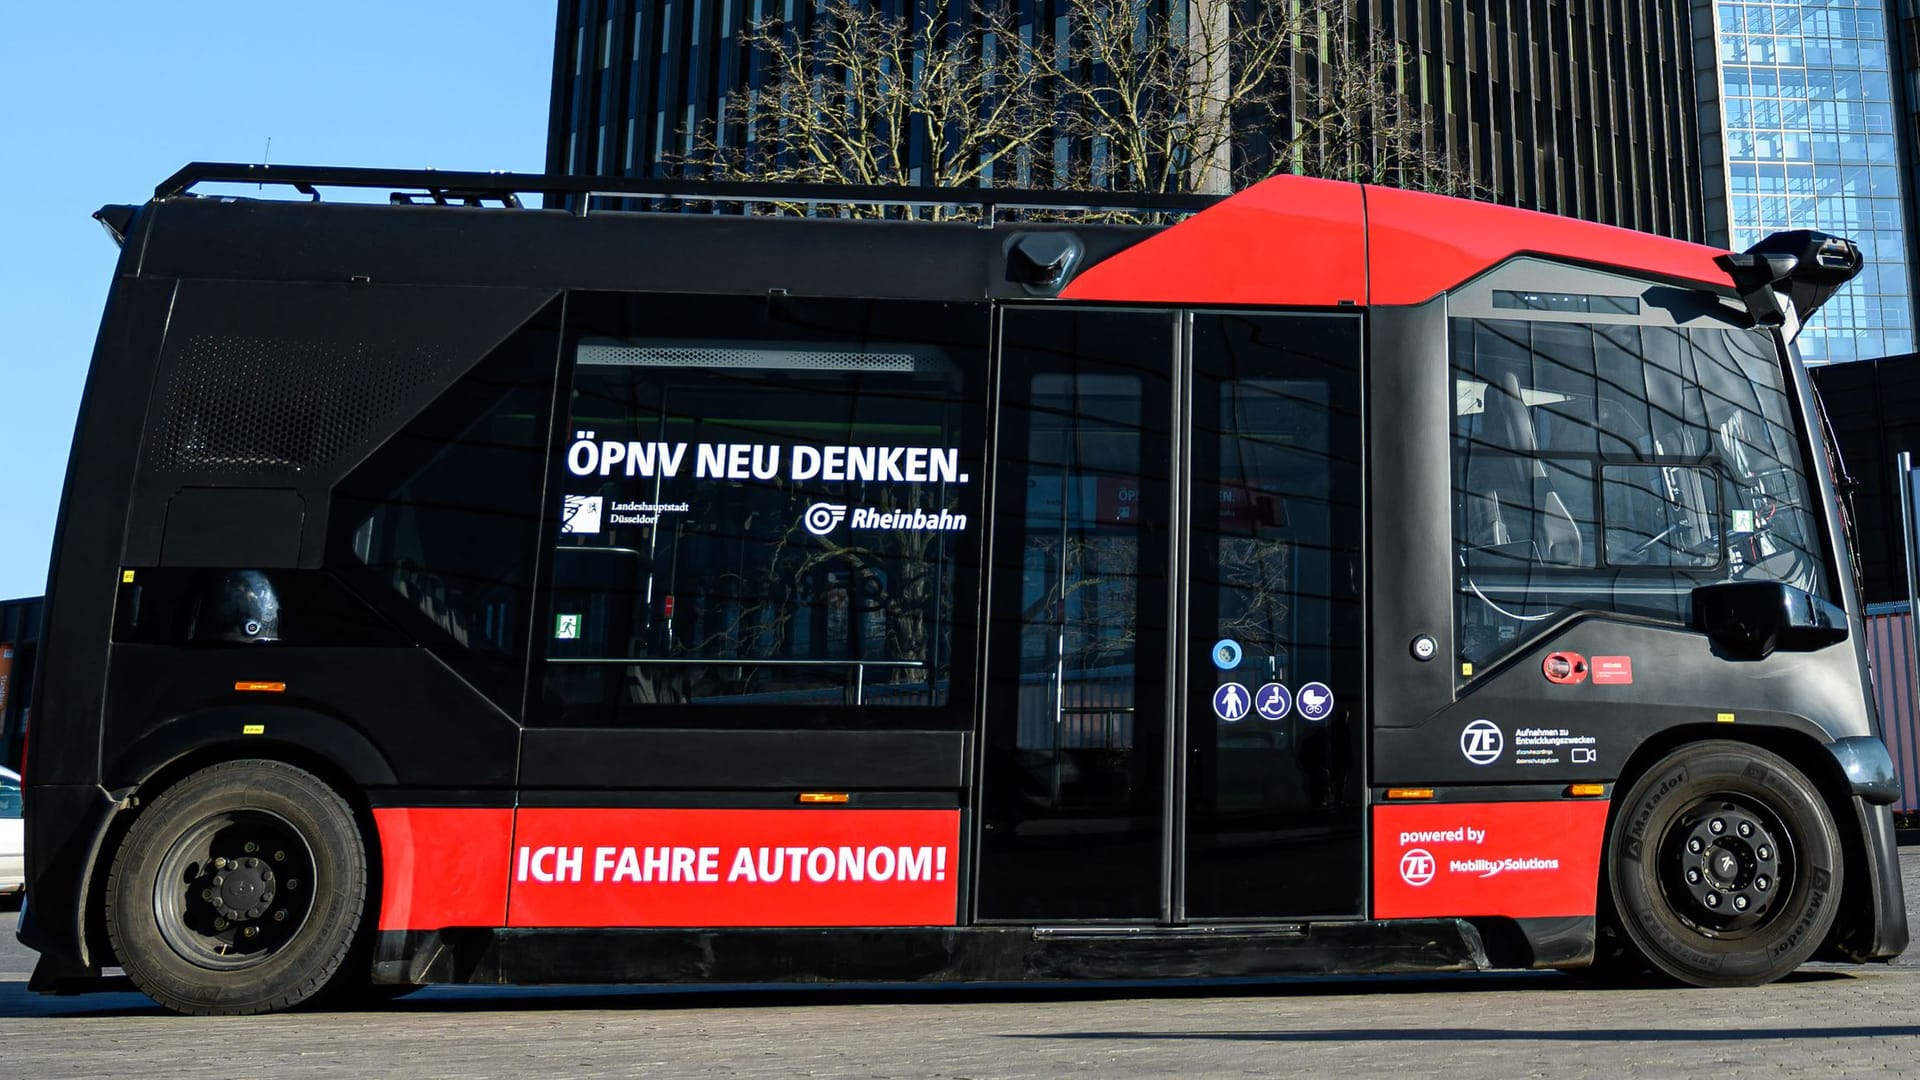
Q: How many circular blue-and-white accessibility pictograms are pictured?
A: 3